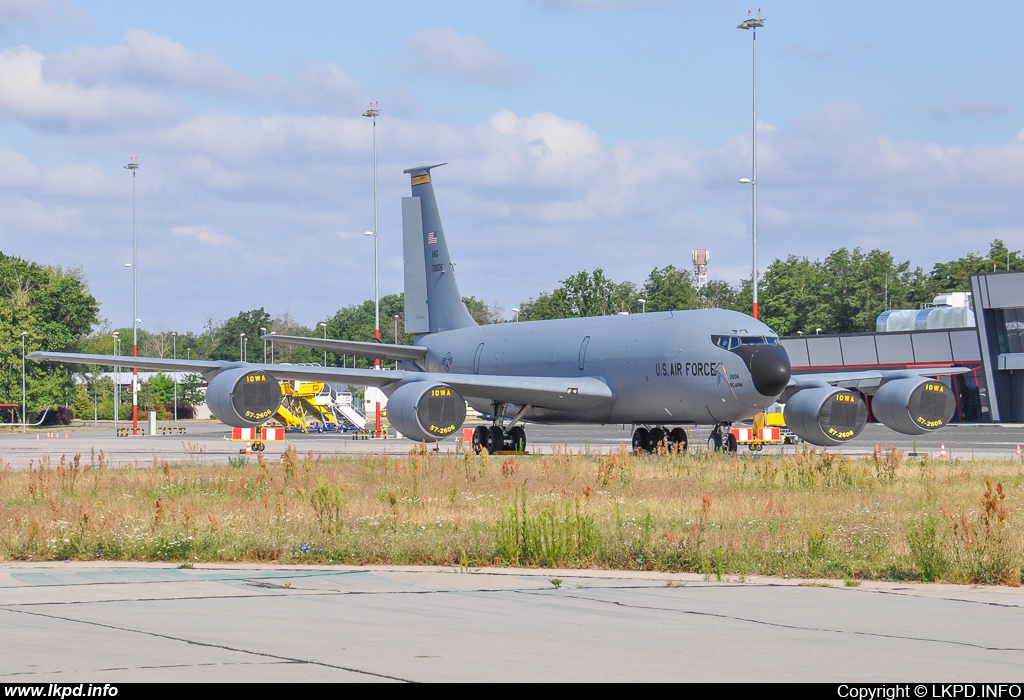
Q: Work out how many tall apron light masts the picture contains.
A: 3